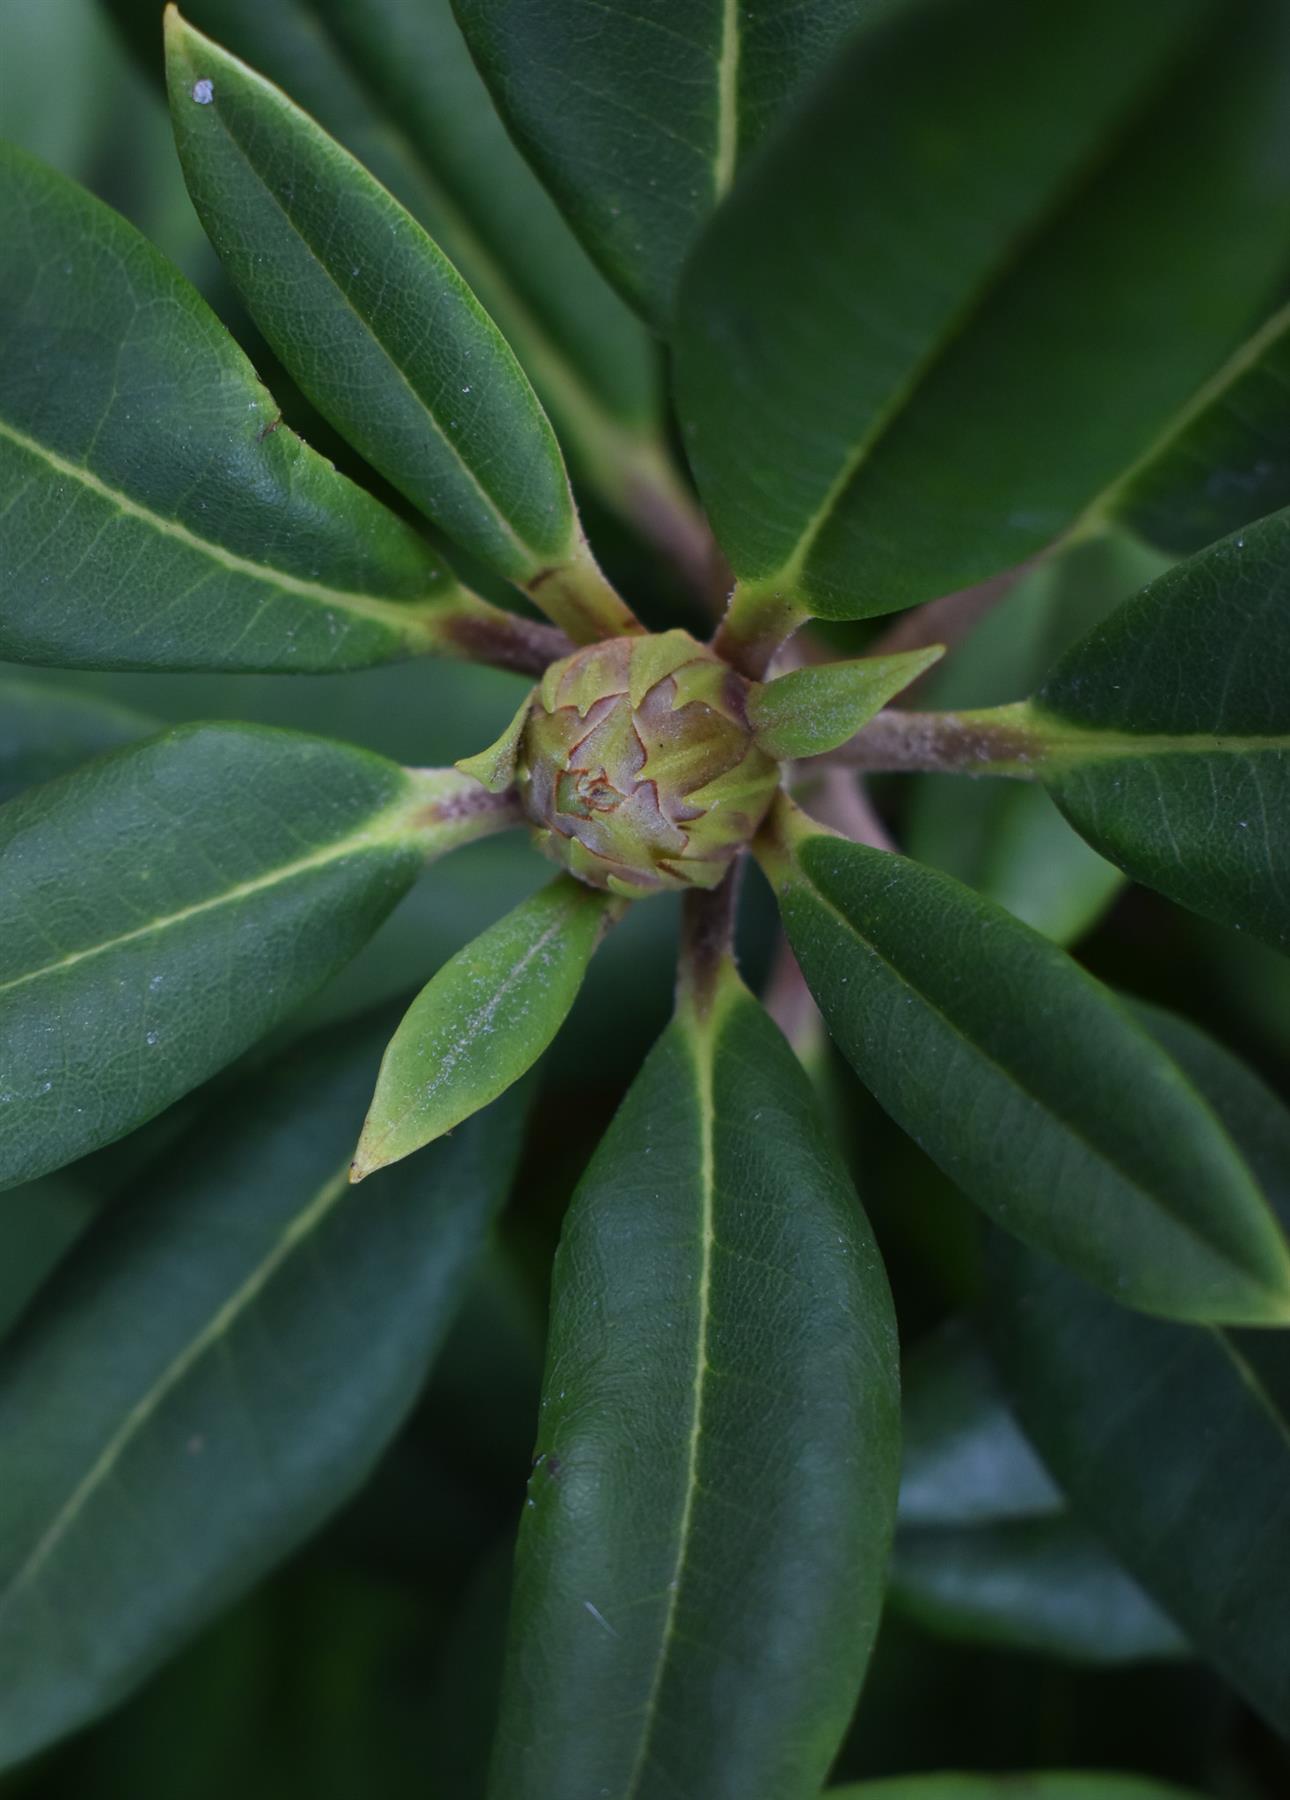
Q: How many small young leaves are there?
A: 3